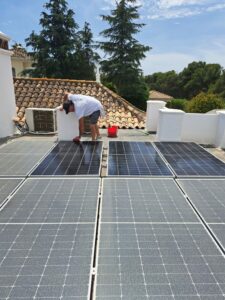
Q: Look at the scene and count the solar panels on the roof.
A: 8